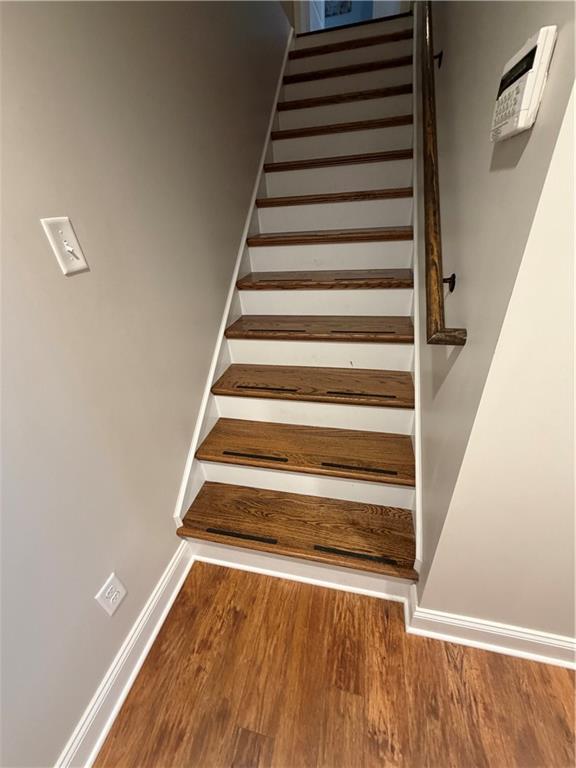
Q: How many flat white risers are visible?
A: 13